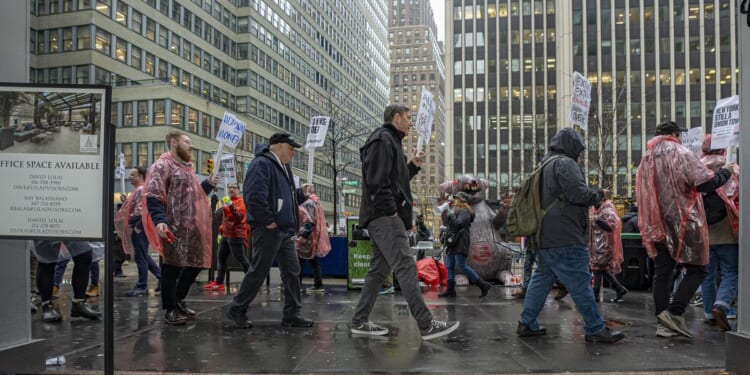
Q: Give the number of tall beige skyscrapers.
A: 1